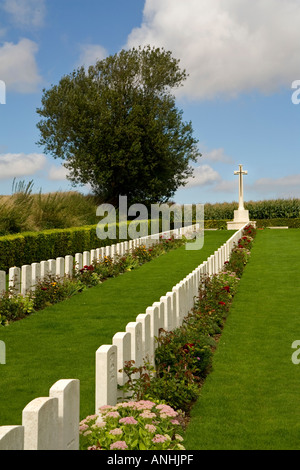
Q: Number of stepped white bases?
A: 1